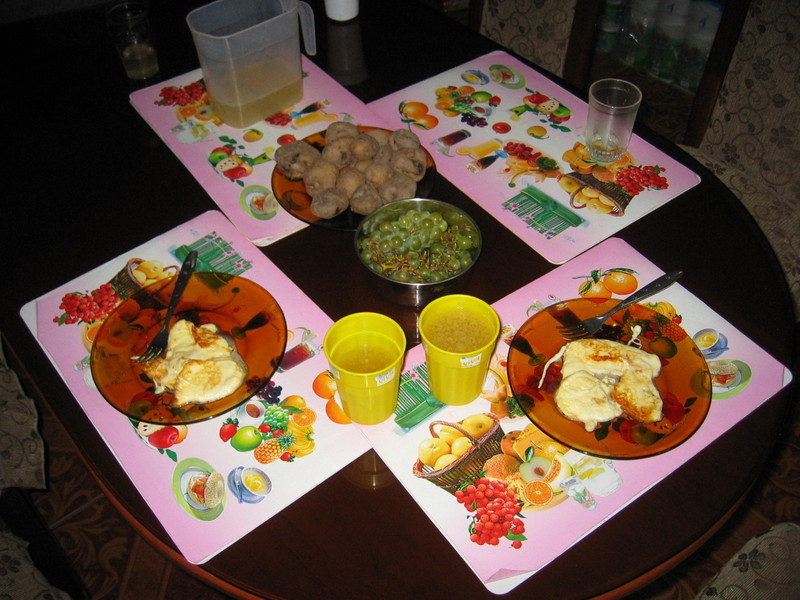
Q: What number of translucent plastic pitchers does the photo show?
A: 1